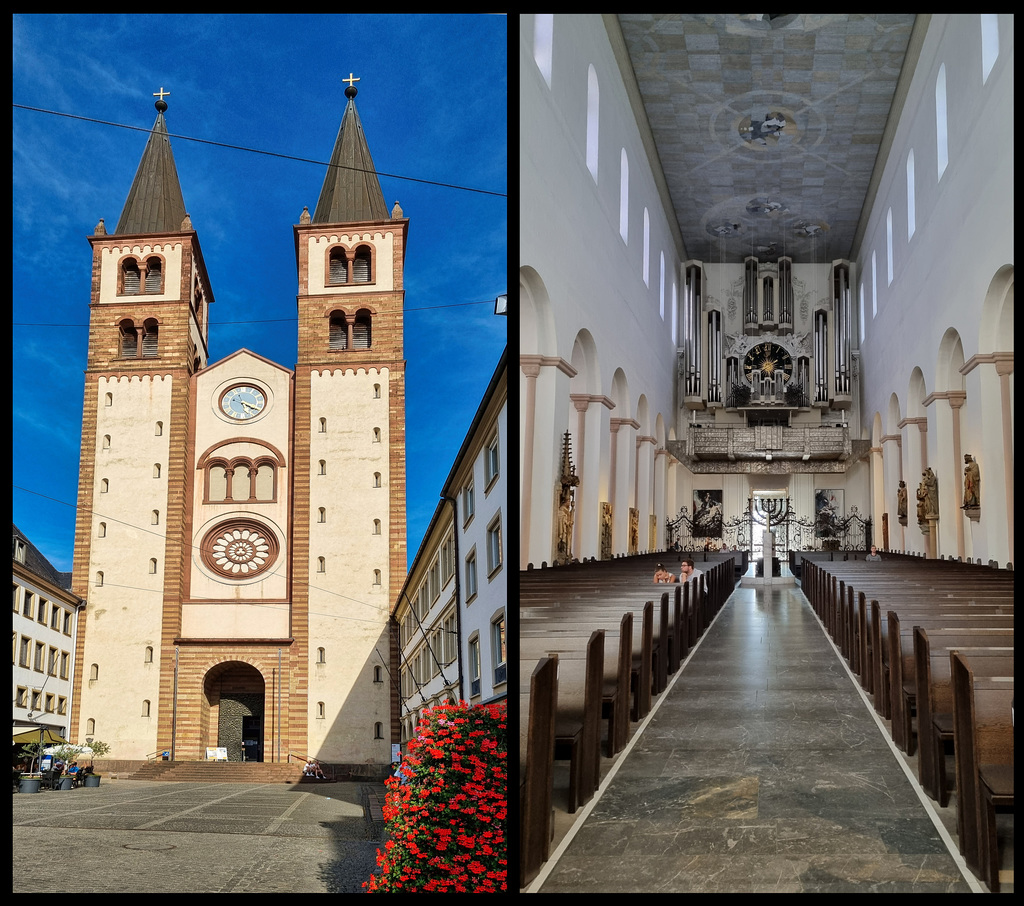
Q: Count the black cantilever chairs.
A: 0